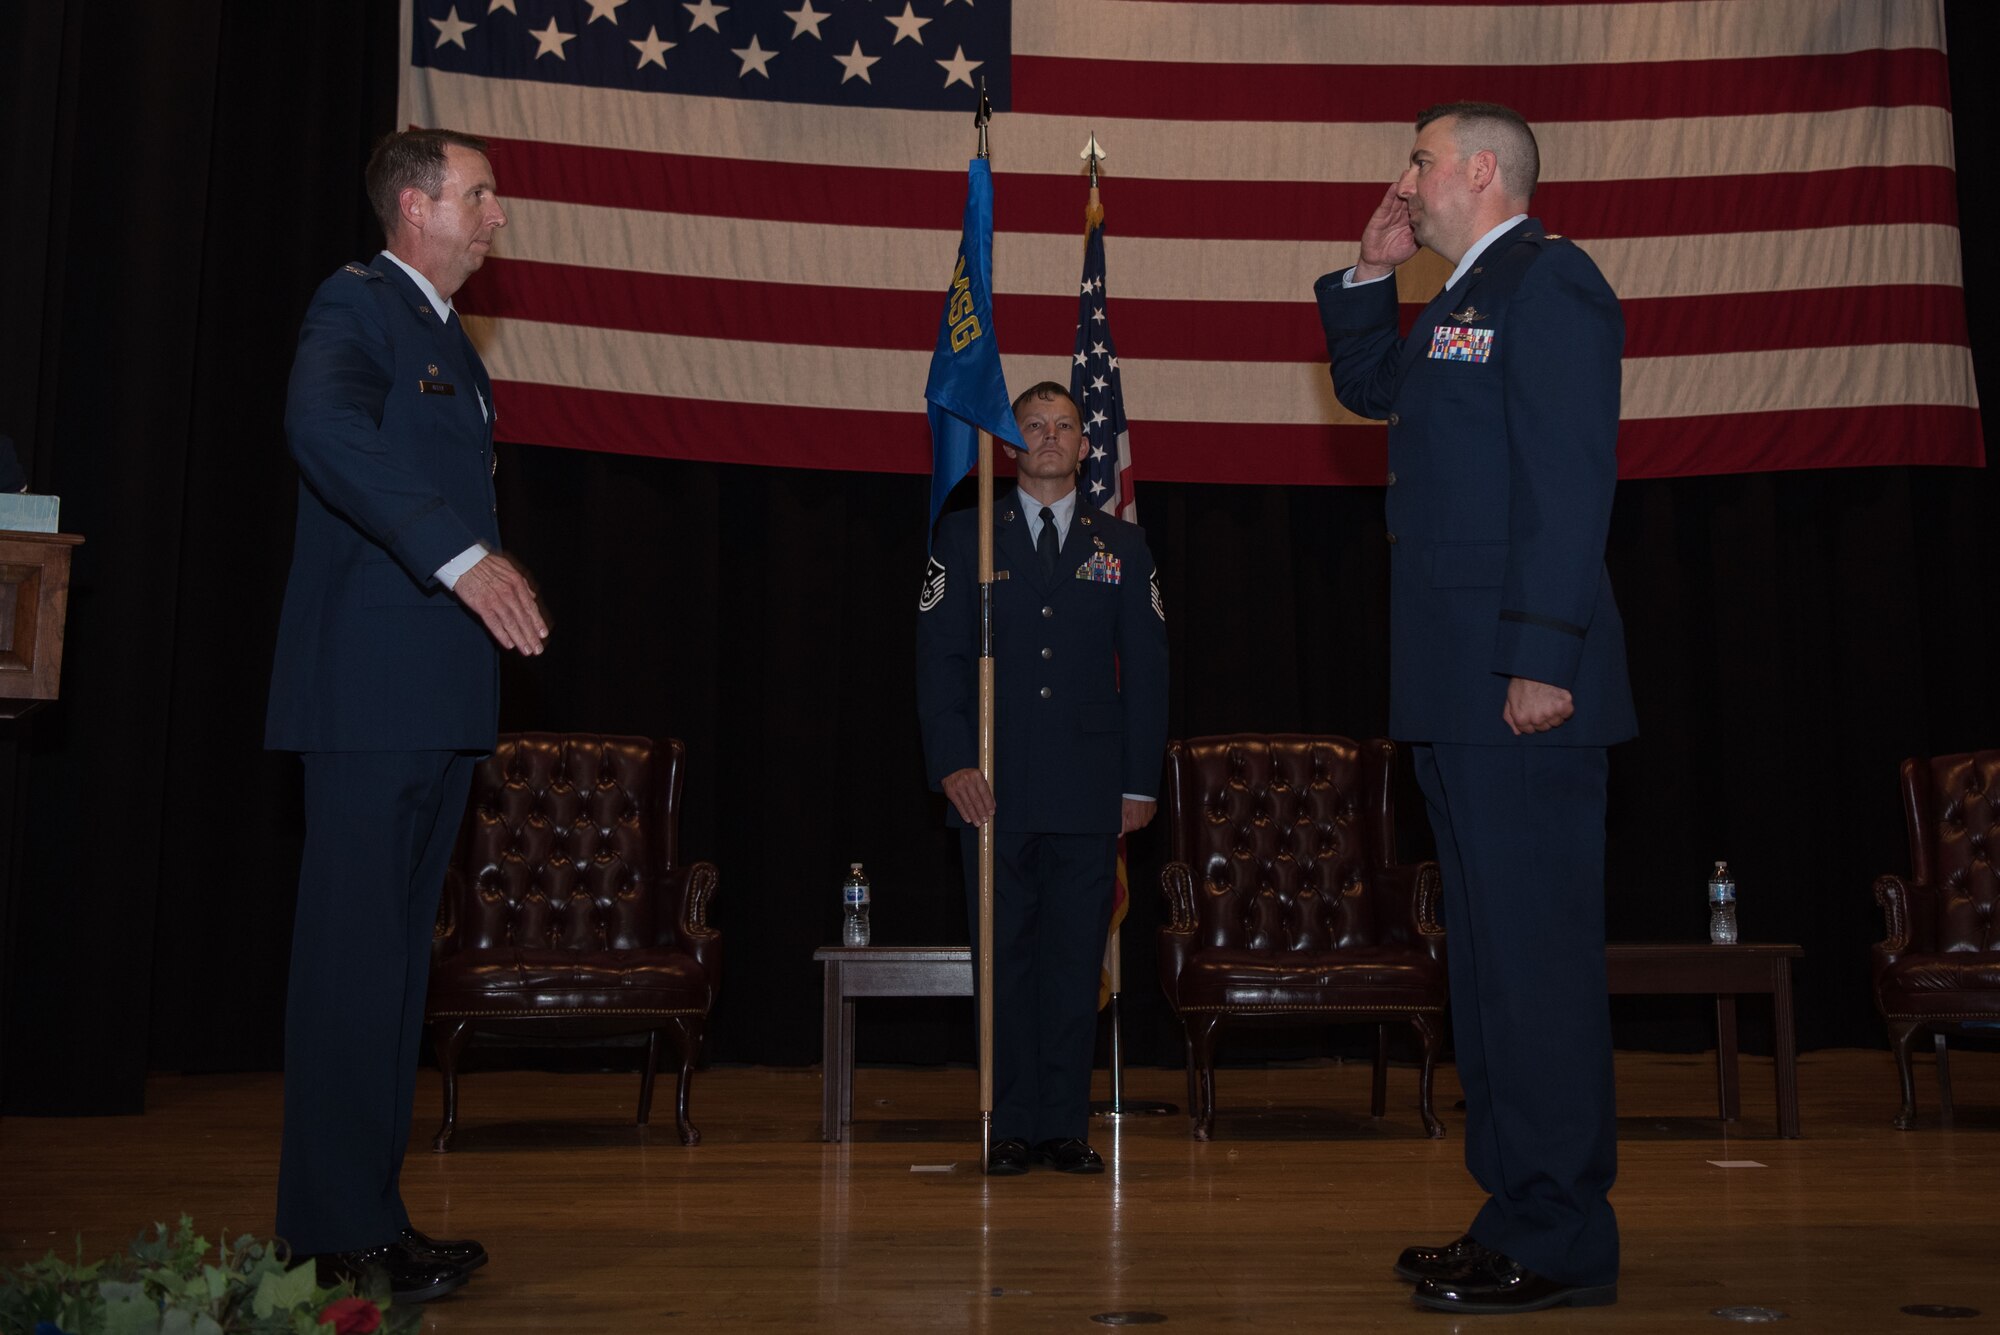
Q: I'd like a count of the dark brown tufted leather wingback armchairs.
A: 3